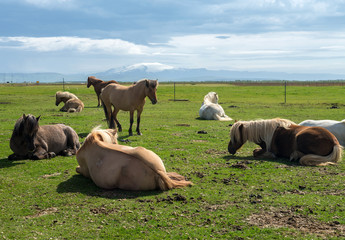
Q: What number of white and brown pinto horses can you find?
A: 1